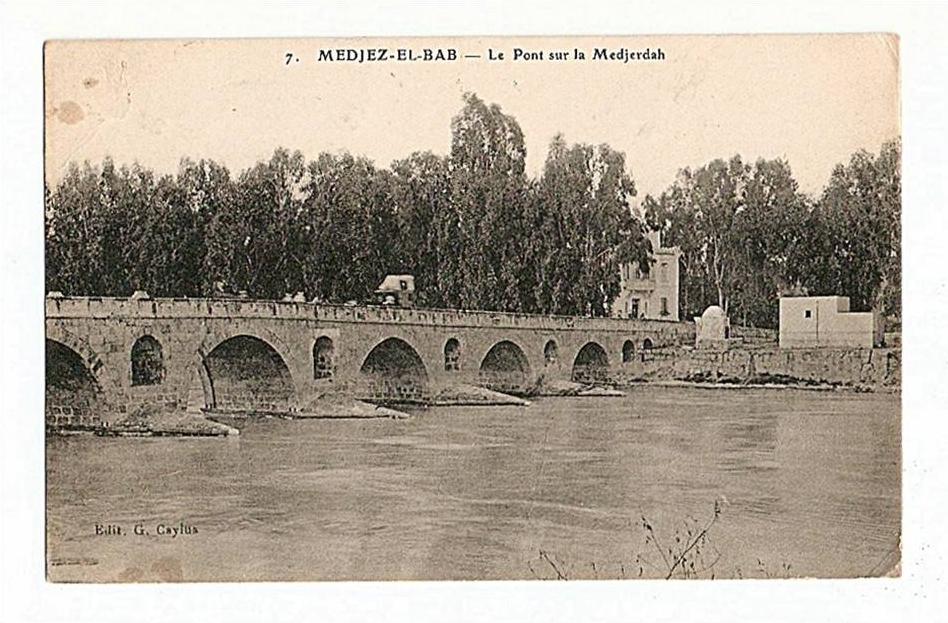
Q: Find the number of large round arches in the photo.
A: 5